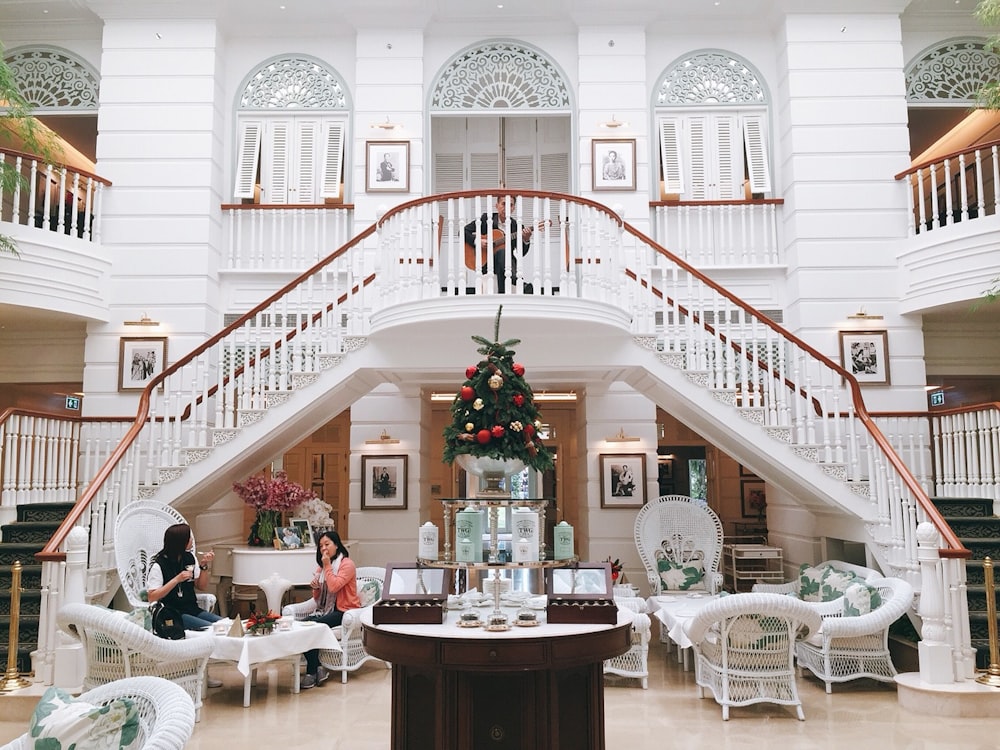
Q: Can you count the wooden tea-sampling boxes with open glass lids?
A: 2